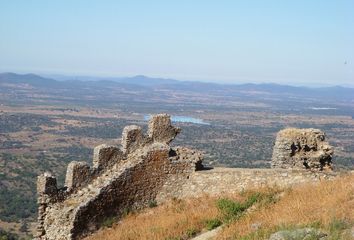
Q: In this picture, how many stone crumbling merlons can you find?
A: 5